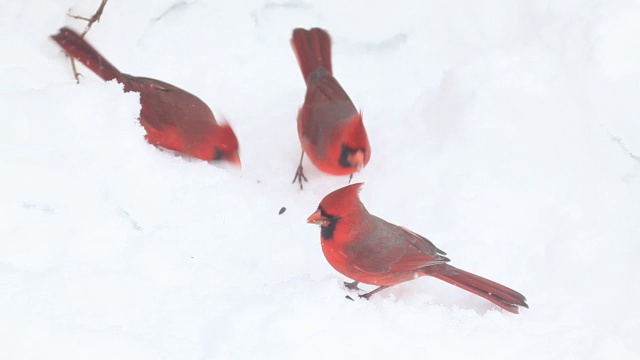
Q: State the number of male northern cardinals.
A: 3